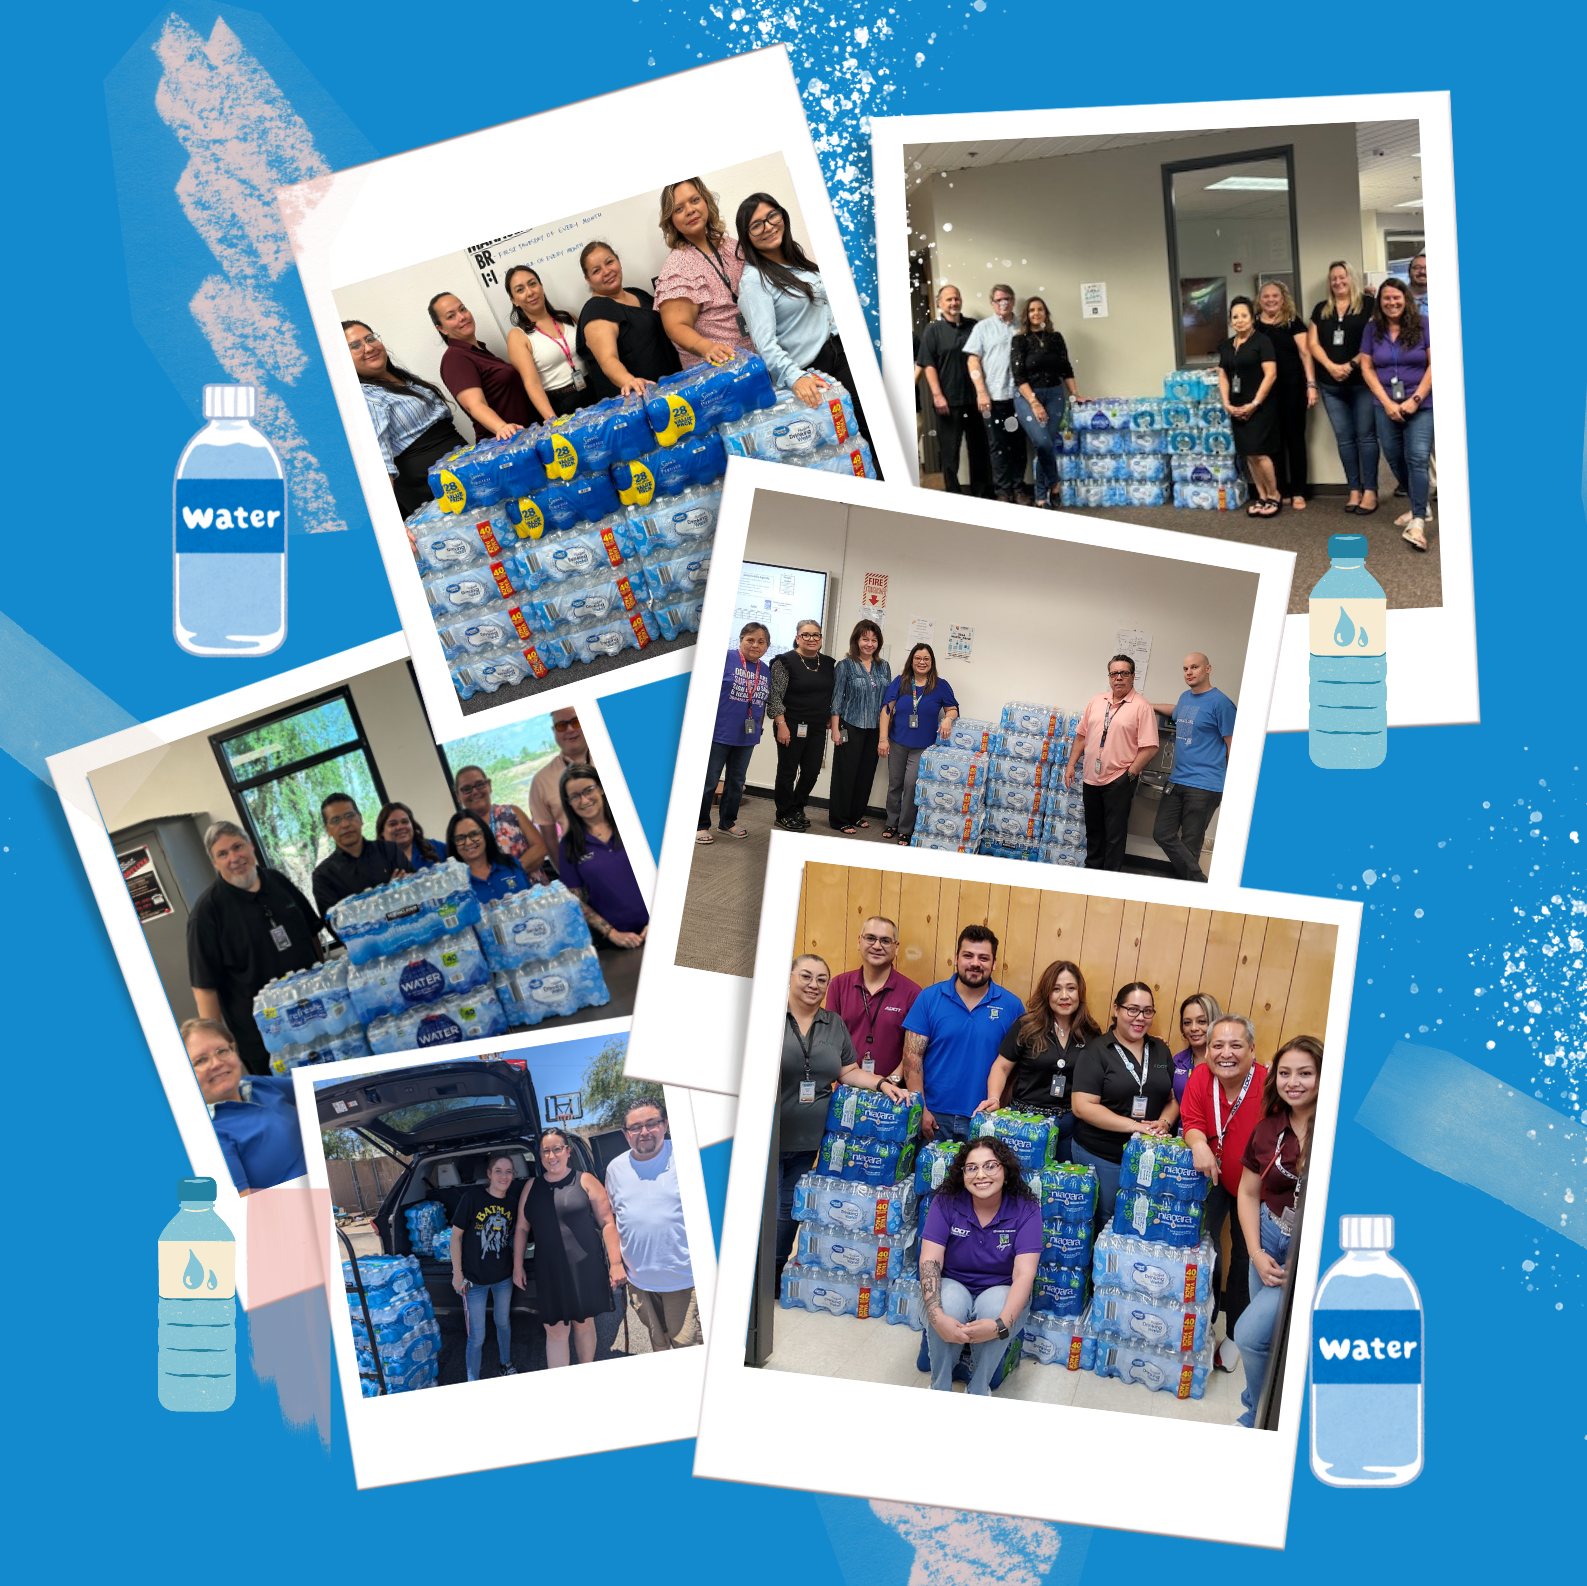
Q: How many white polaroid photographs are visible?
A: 6